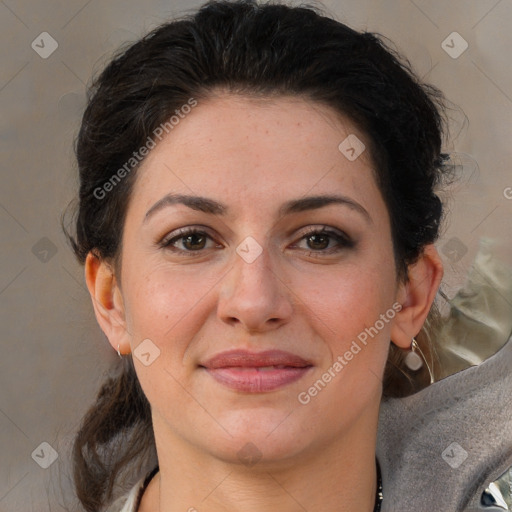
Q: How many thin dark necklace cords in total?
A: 1